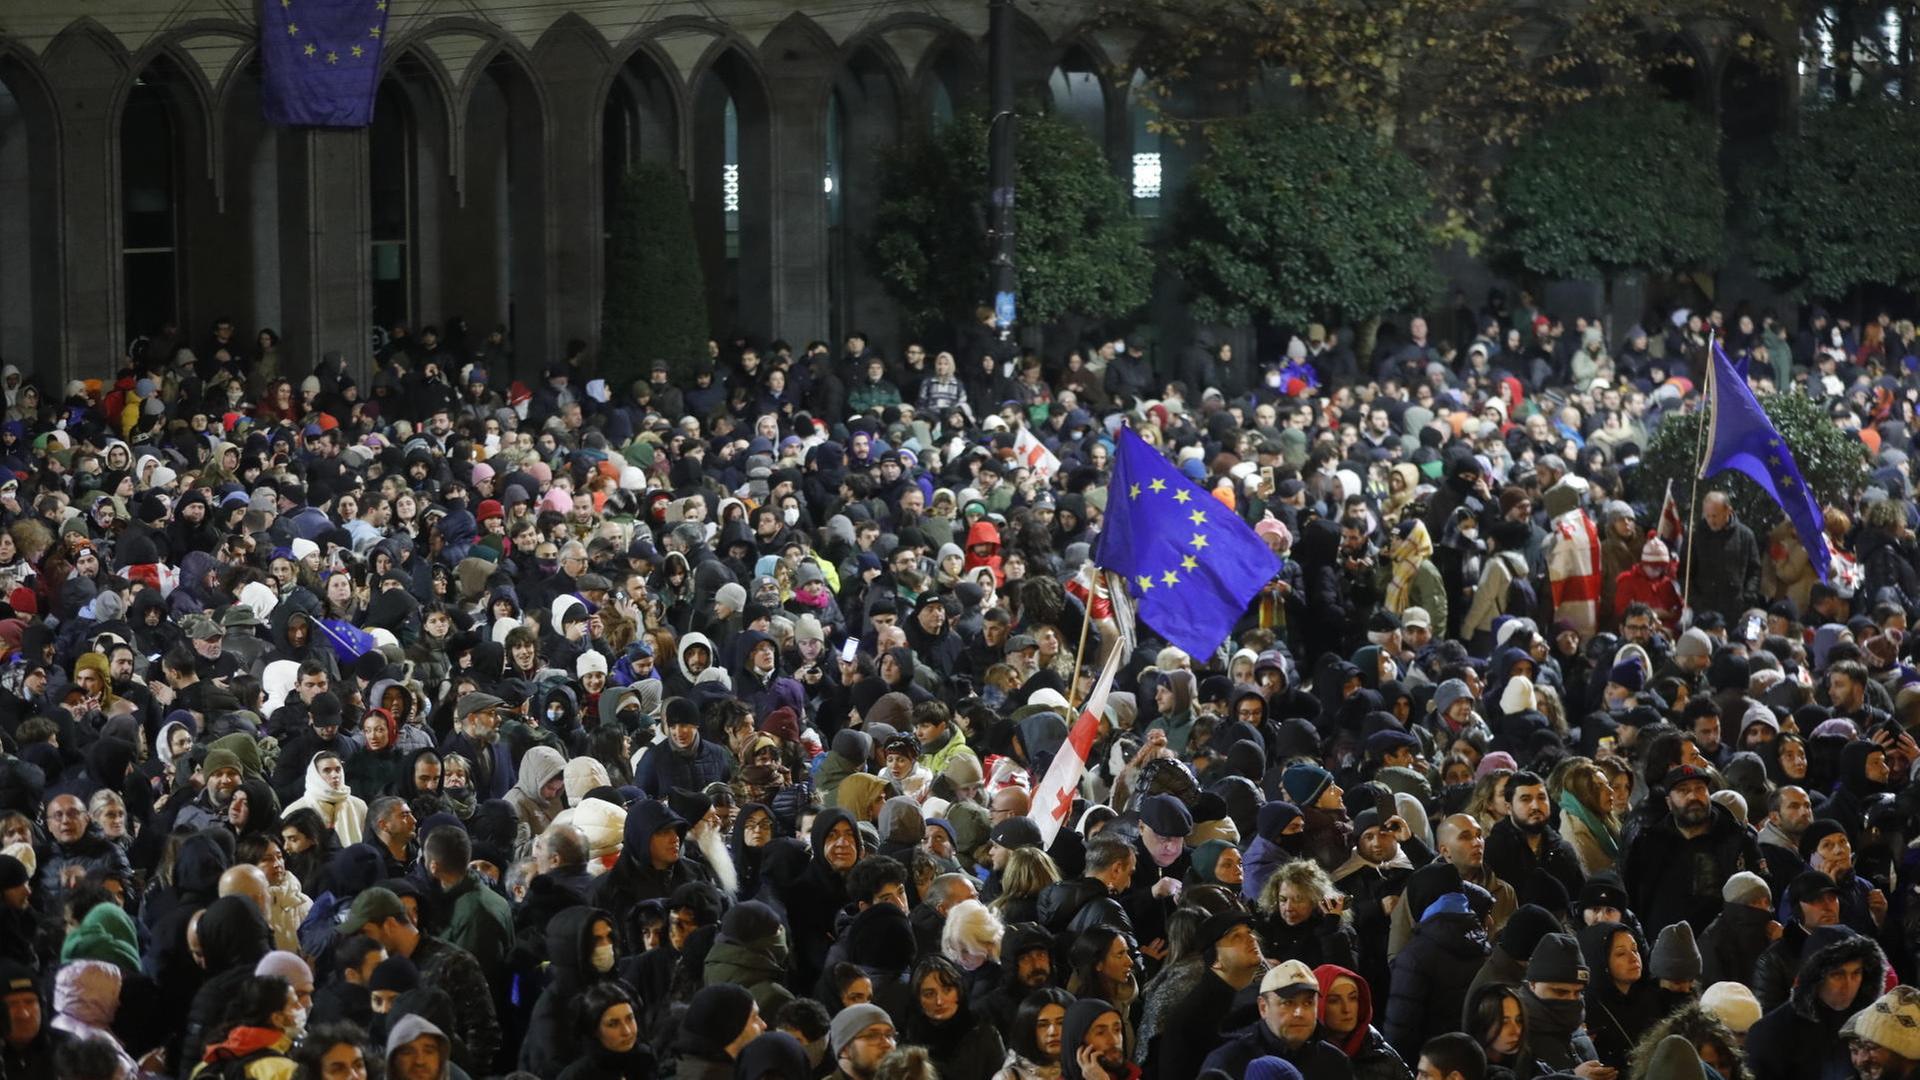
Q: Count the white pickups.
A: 0